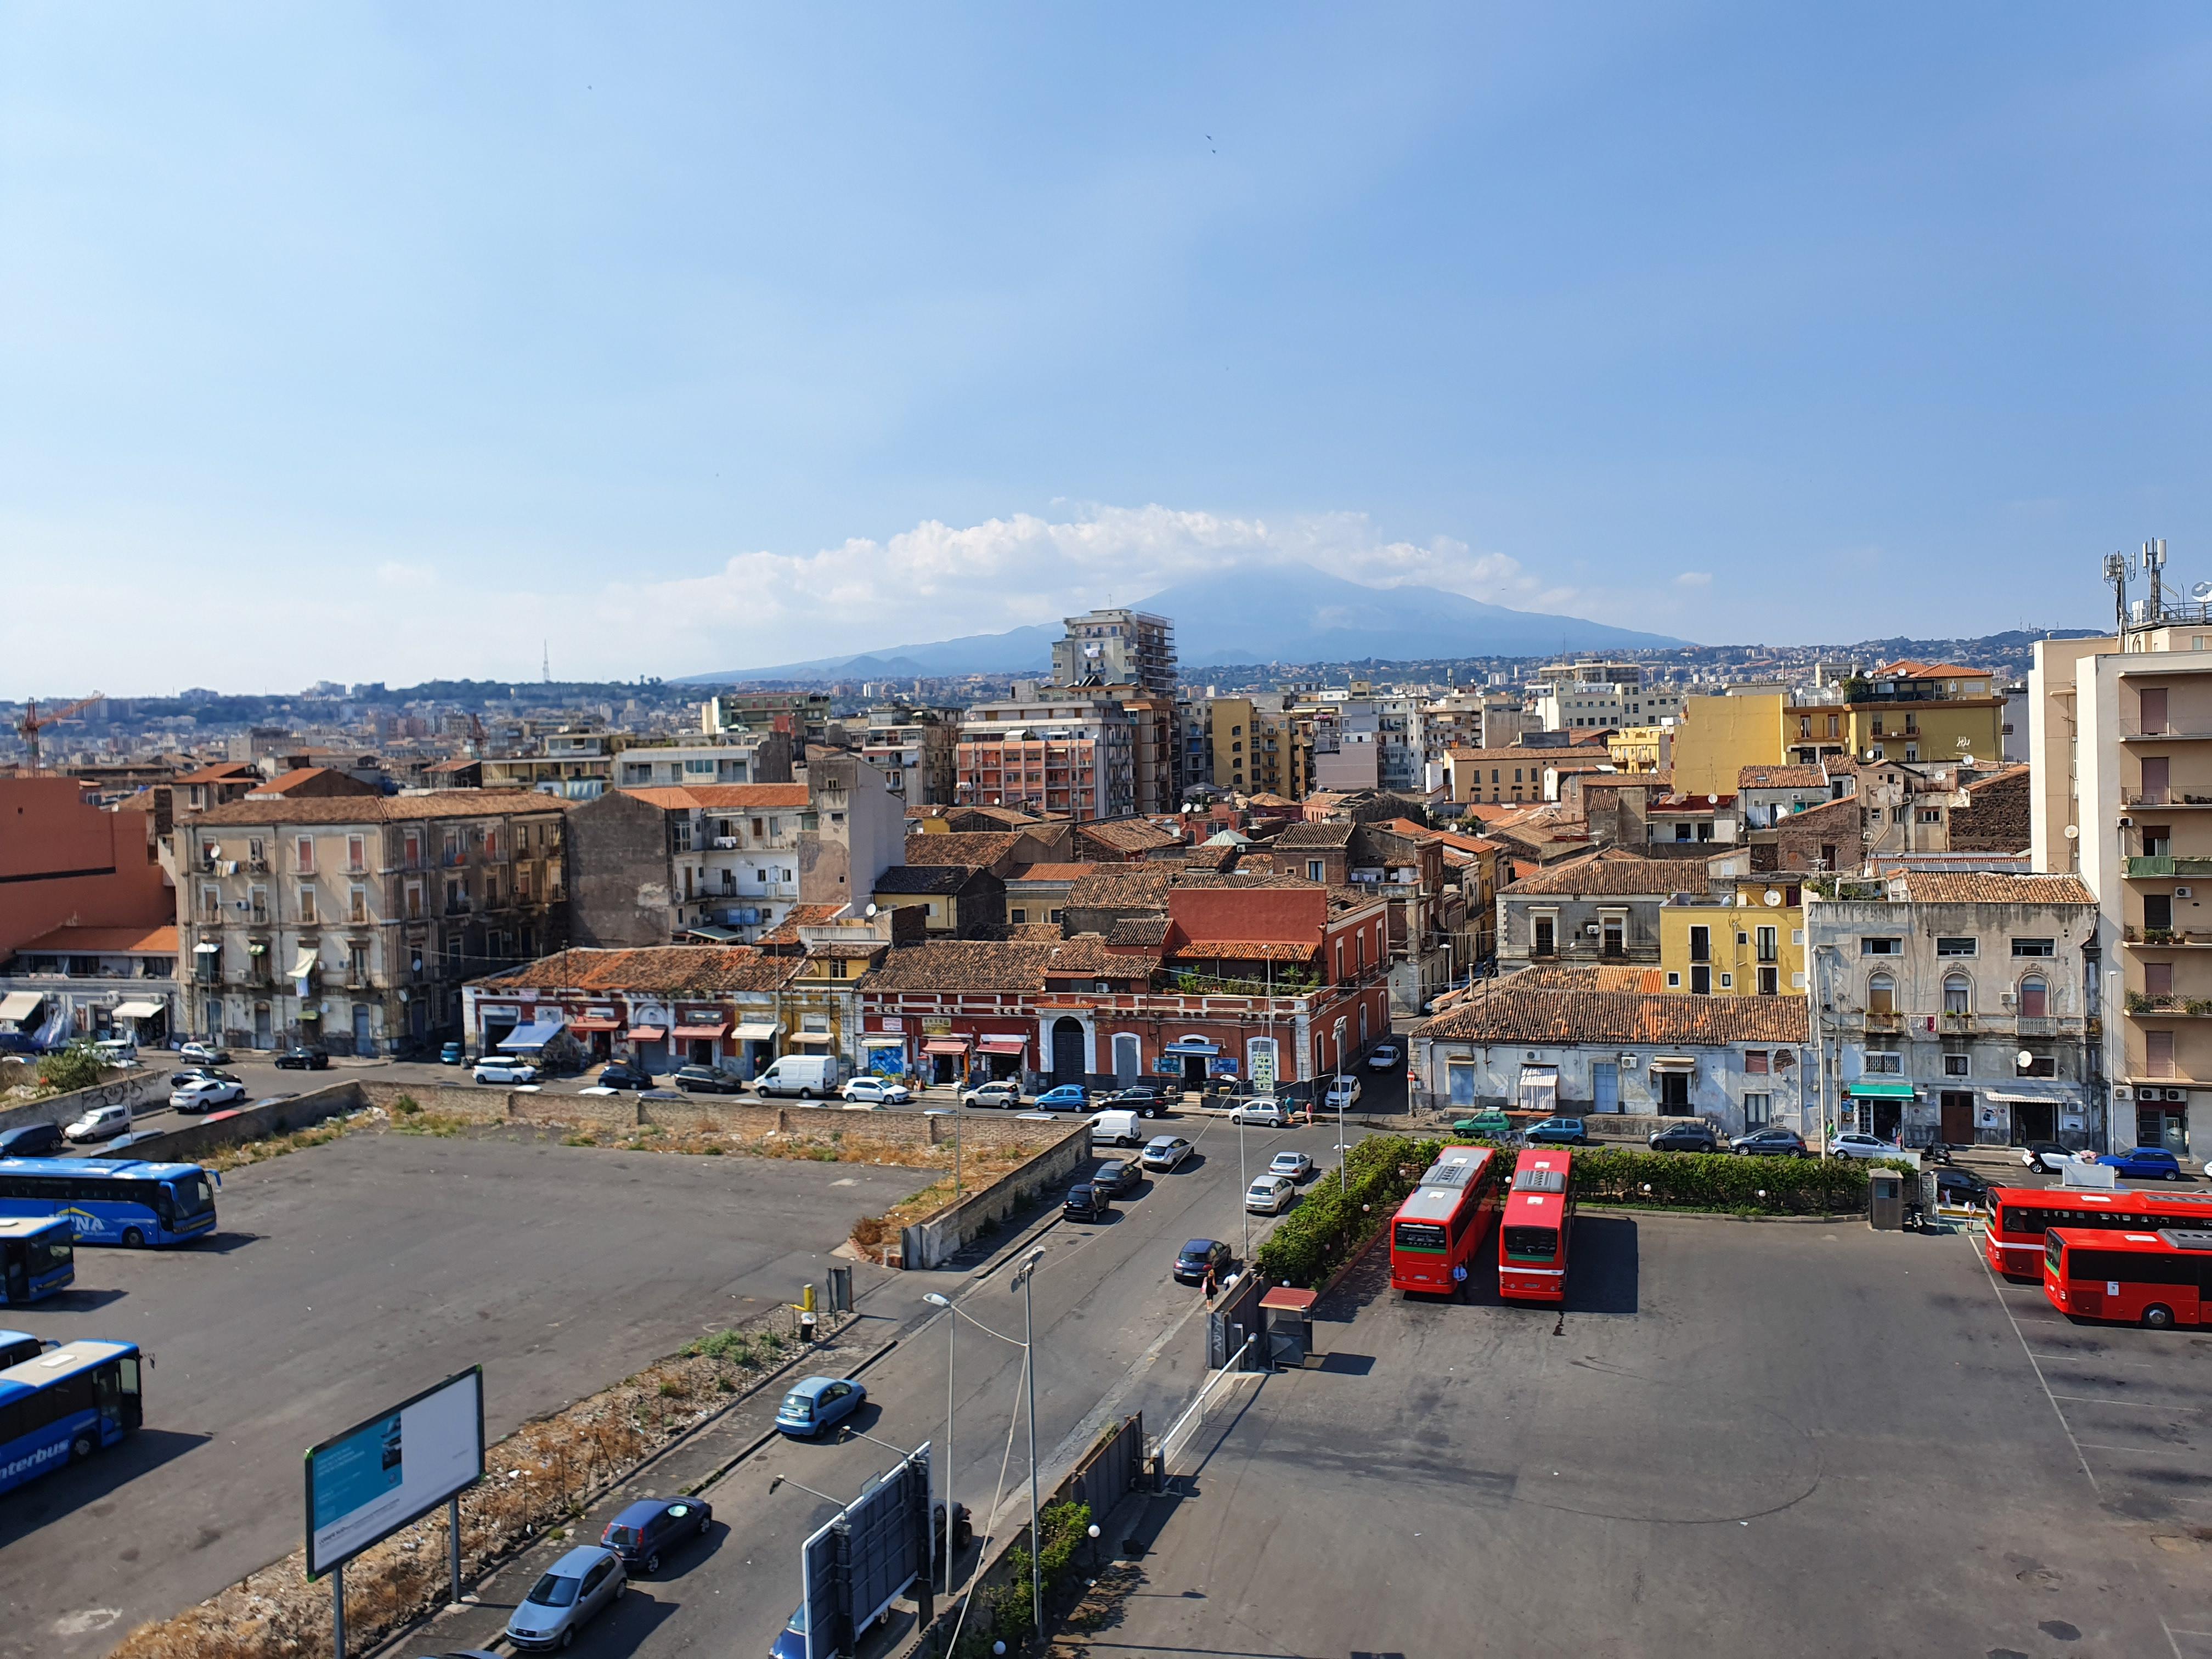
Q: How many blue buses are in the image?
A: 4